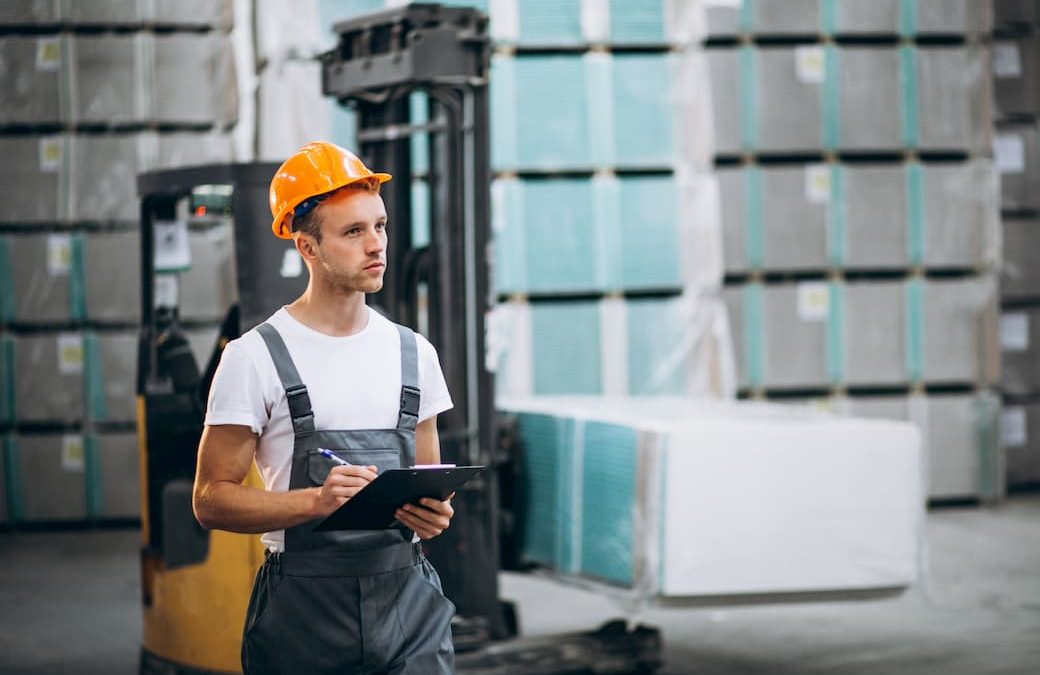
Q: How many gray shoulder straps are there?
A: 2